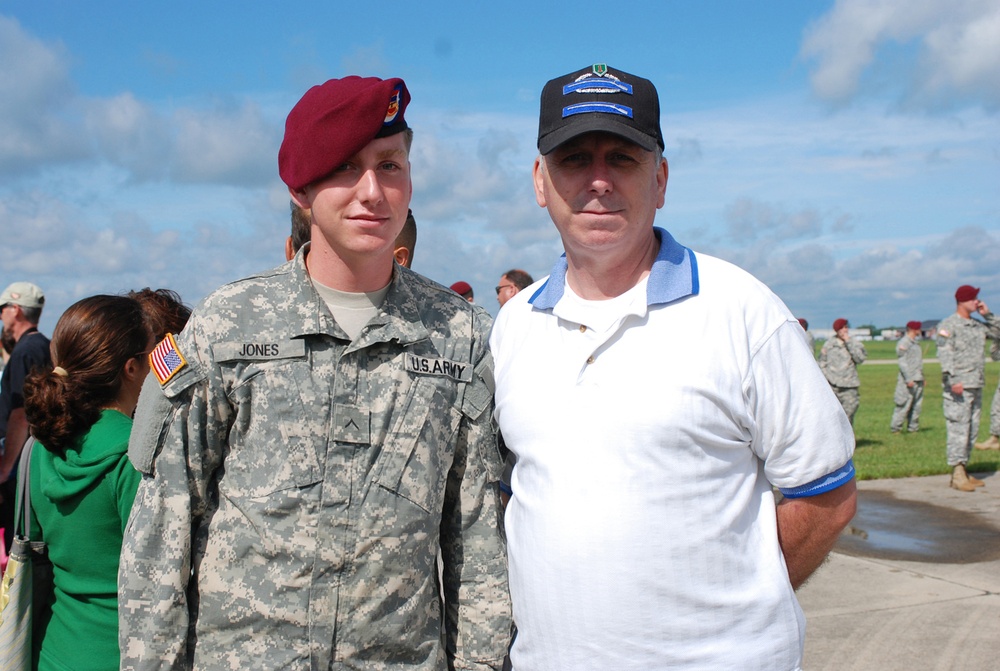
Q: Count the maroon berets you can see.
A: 6